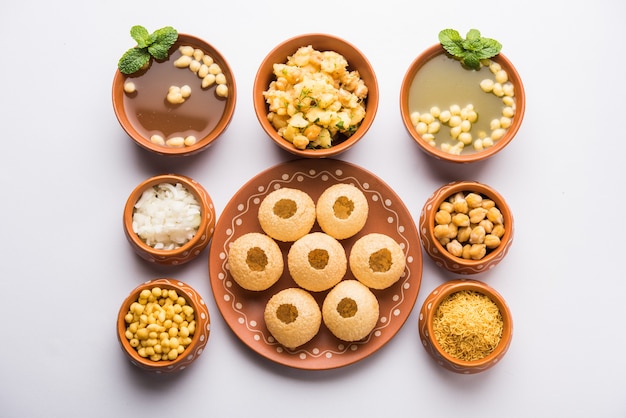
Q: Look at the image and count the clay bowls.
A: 7